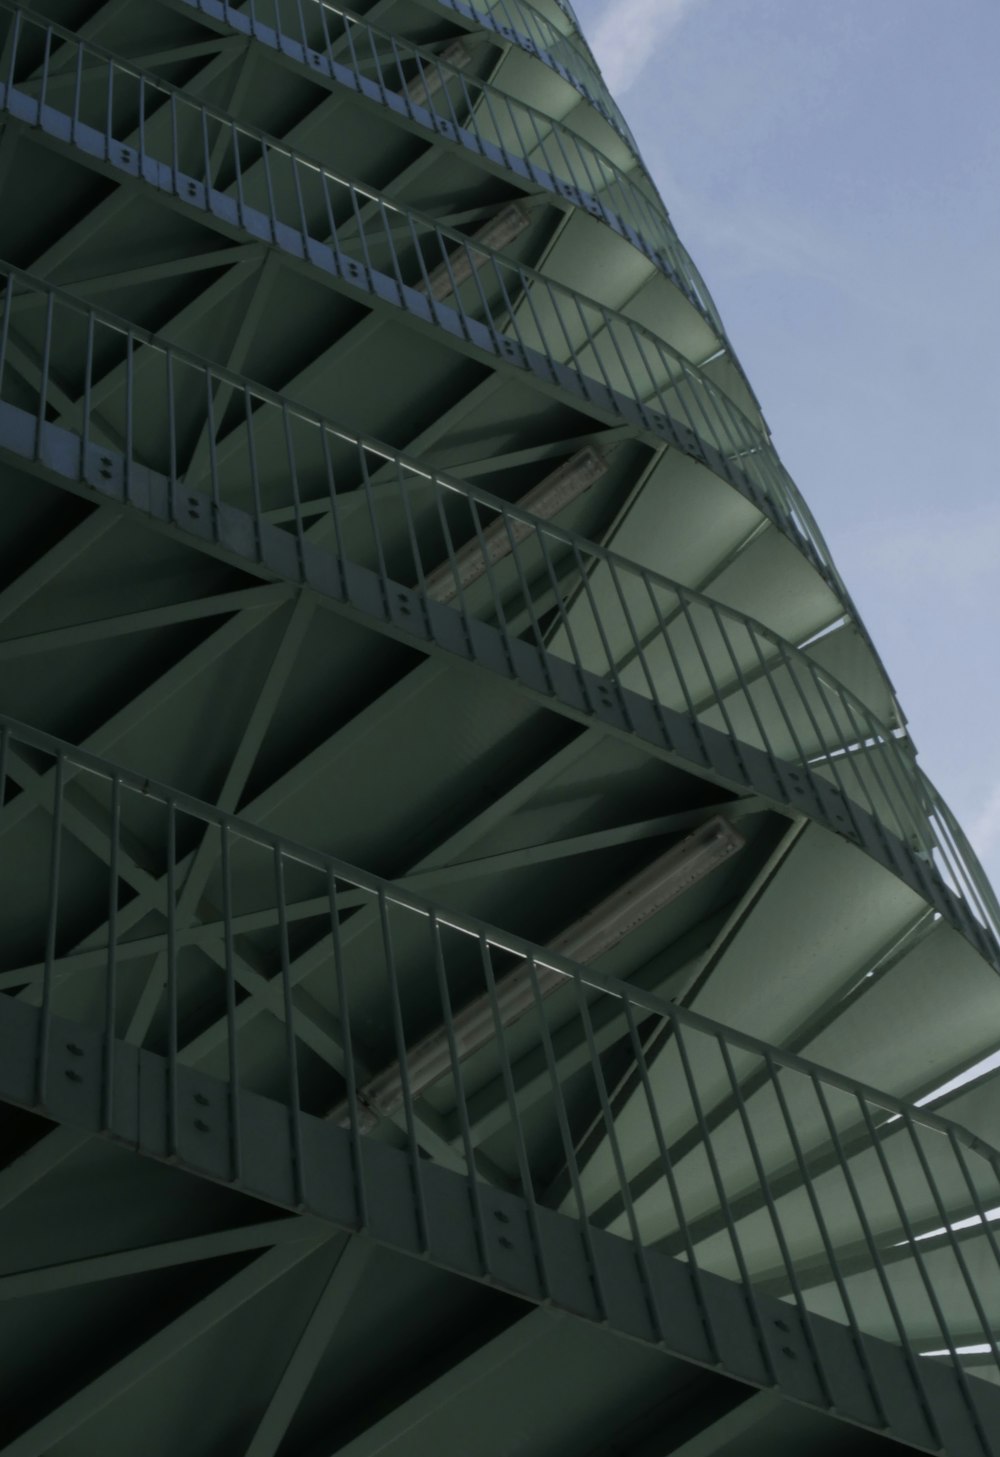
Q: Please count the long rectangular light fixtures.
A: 4